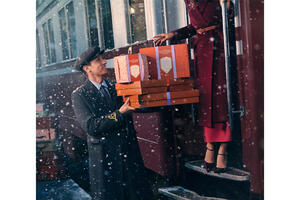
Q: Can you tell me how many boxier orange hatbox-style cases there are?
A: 2